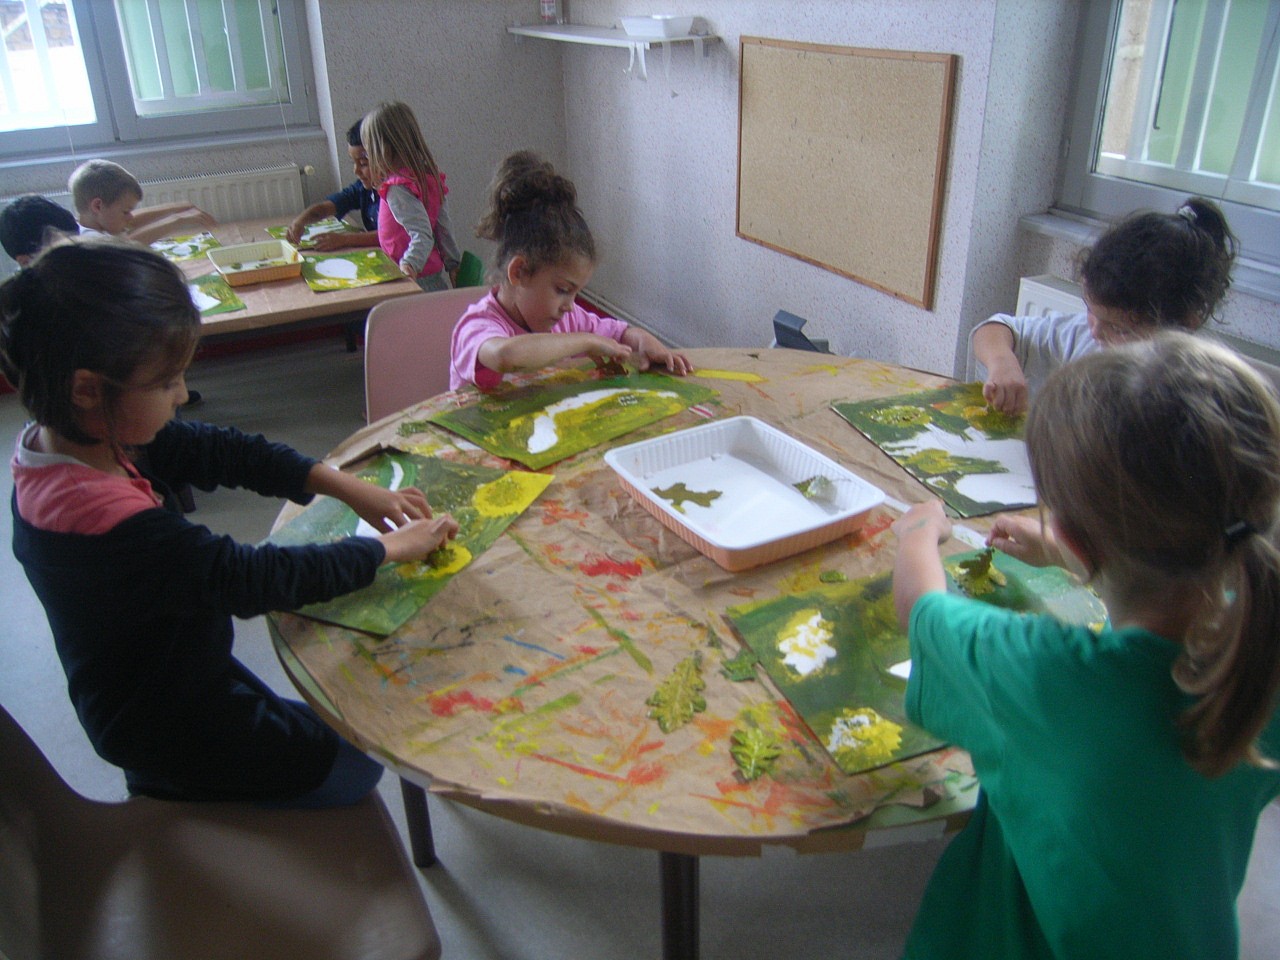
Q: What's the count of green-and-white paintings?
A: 8